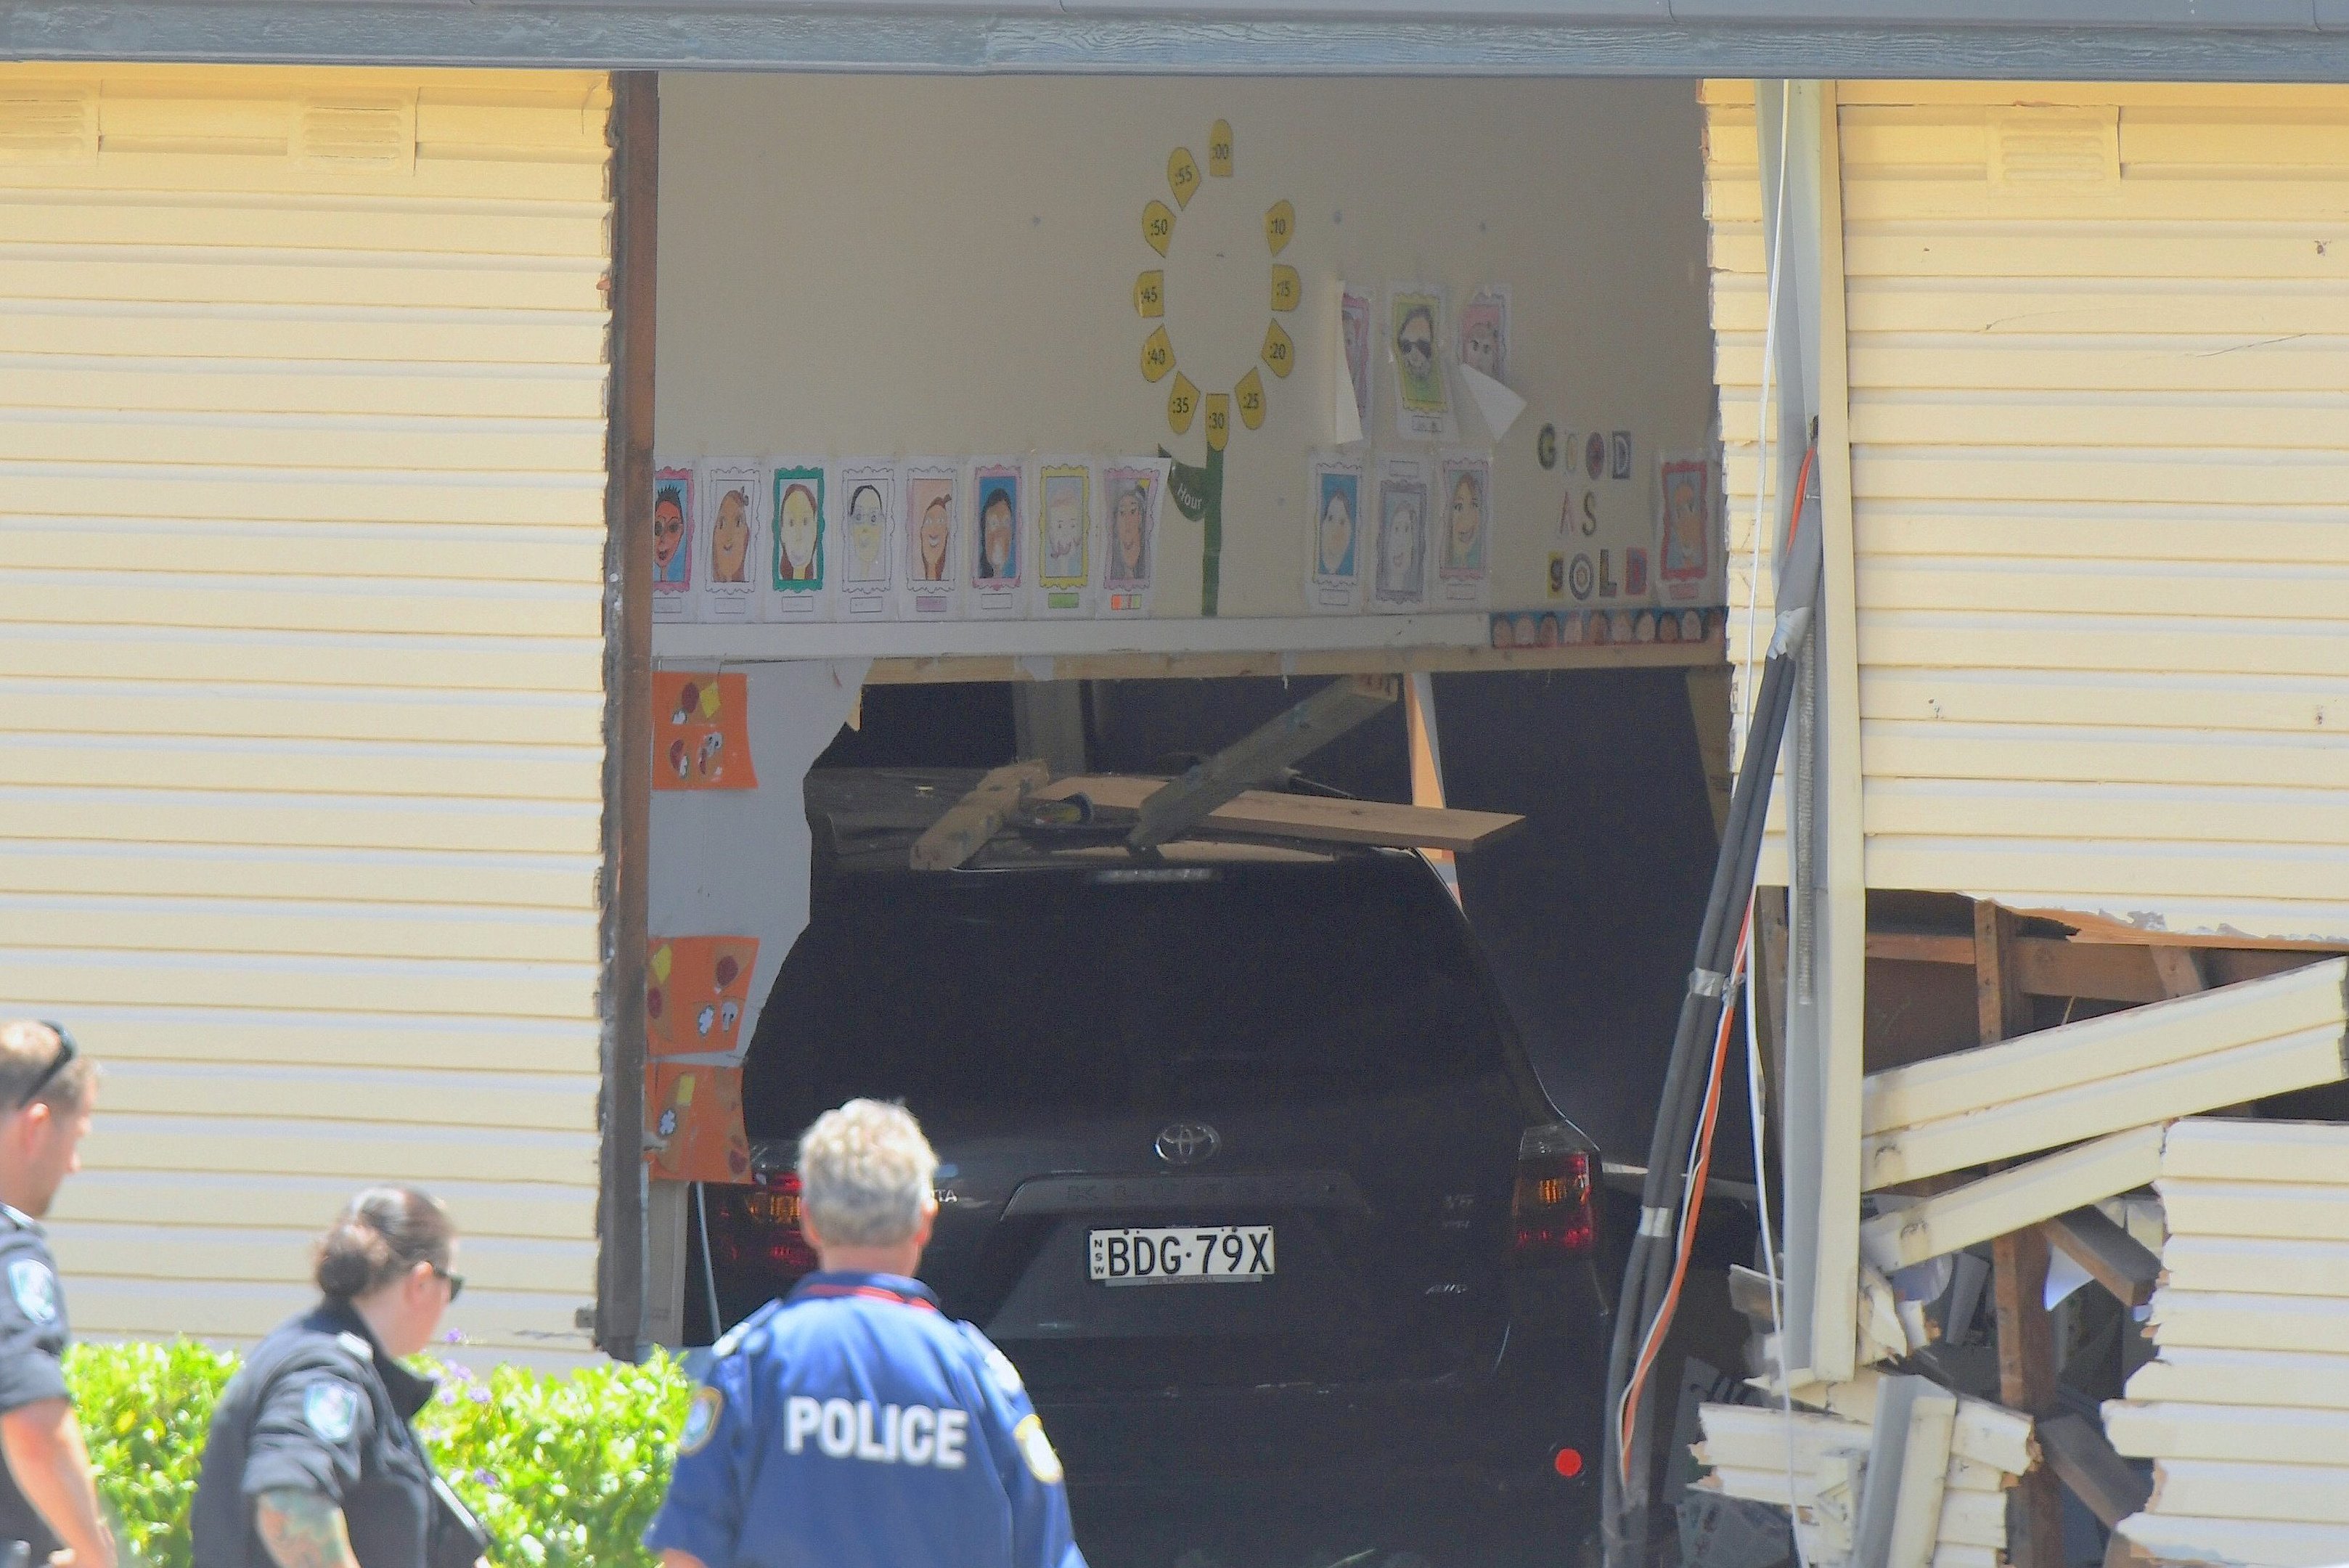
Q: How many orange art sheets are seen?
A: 3